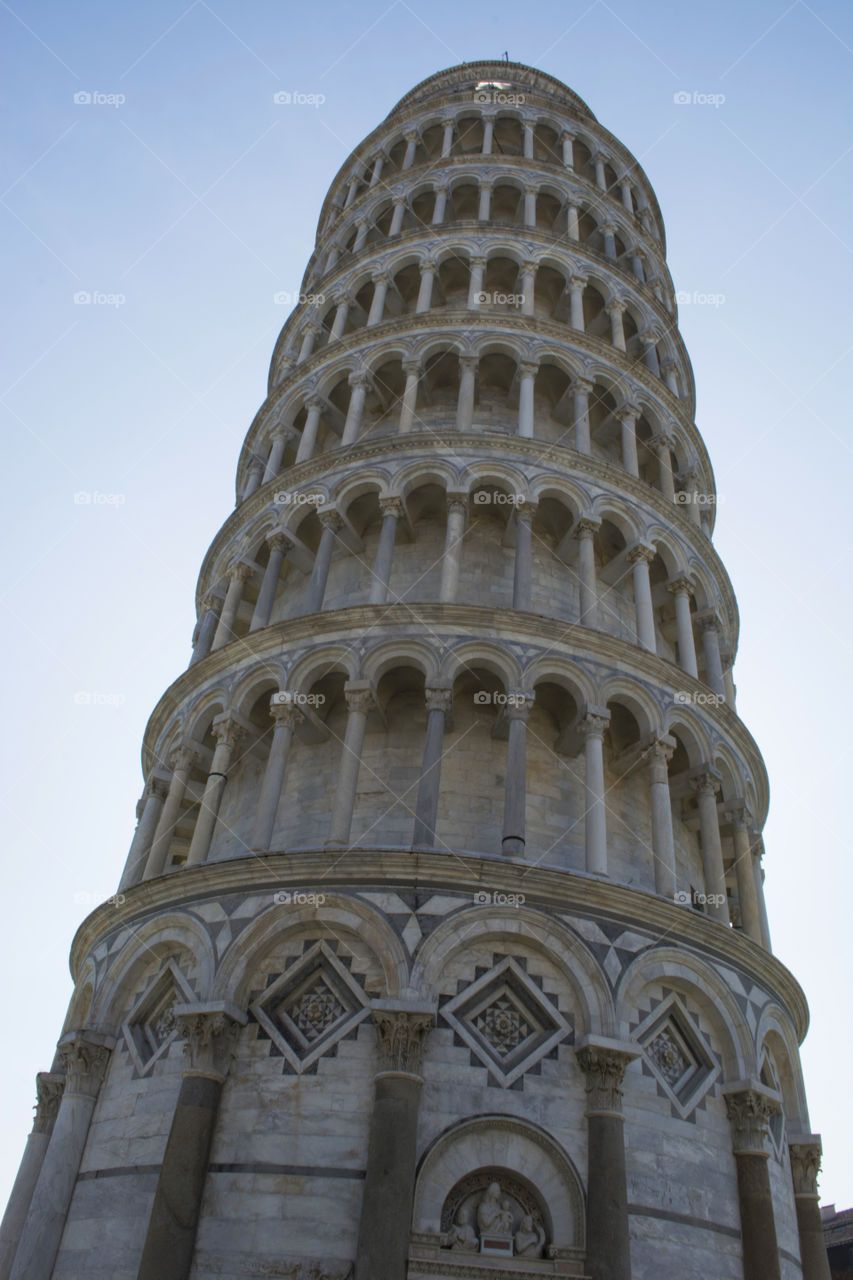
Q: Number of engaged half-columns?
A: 7